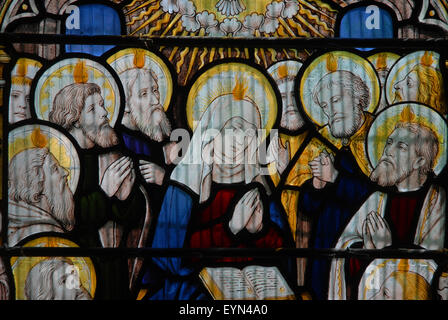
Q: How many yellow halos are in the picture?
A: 12